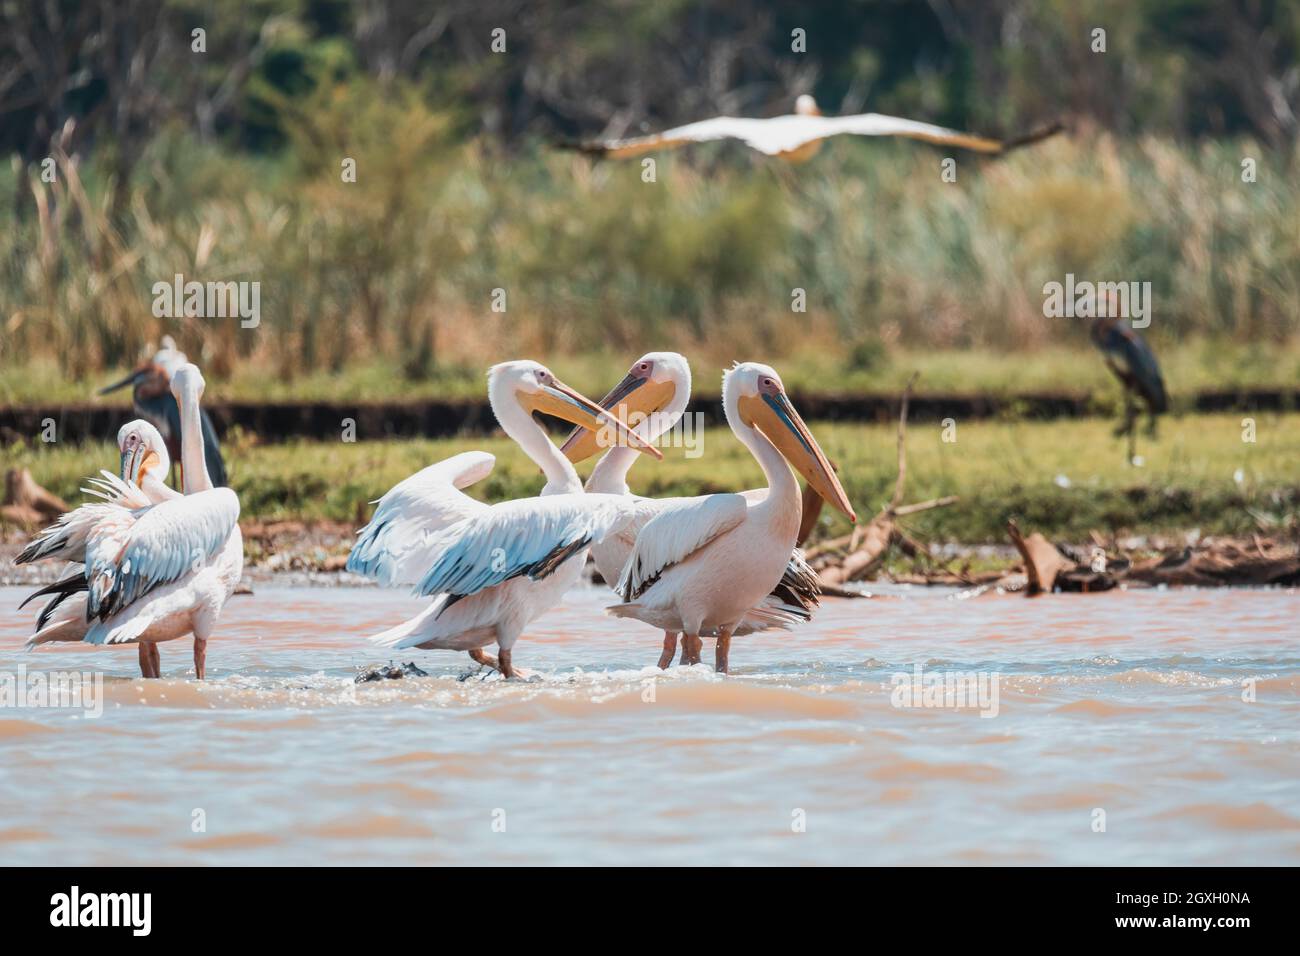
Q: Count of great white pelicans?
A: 6